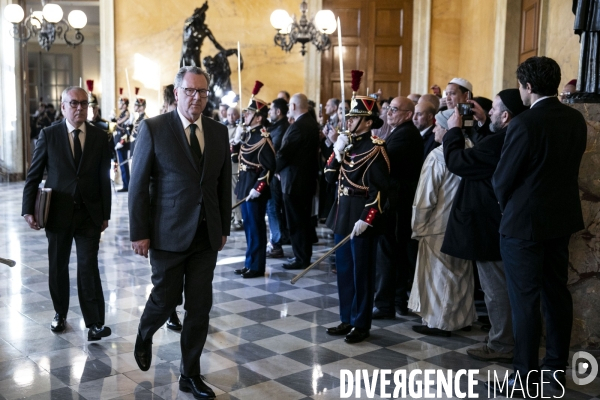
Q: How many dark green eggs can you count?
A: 0